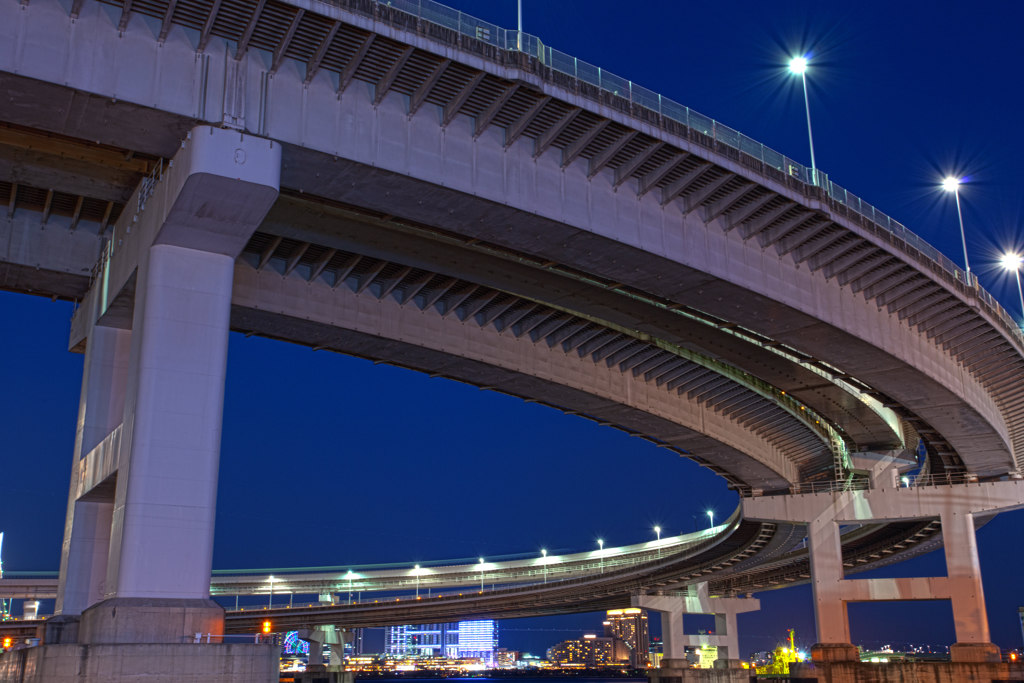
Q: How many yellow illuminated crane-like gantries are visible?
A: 1